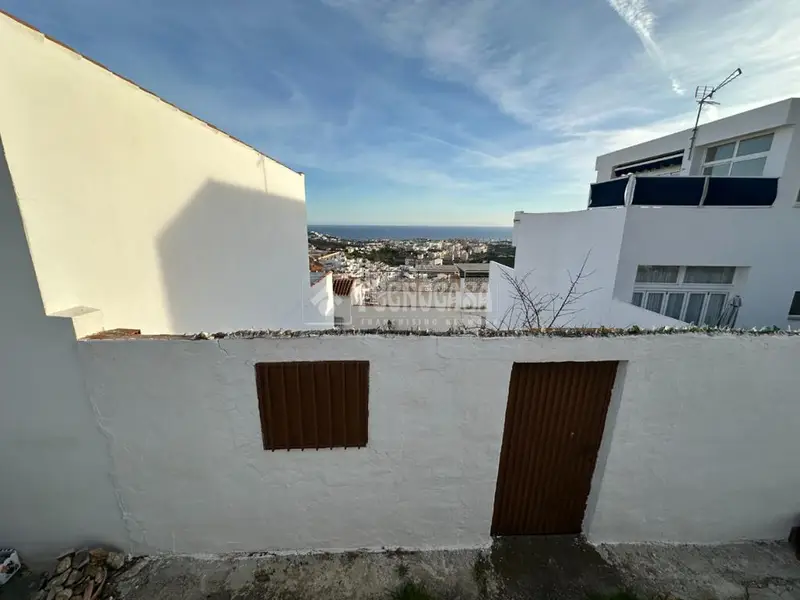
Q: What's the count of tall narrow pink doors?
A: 0